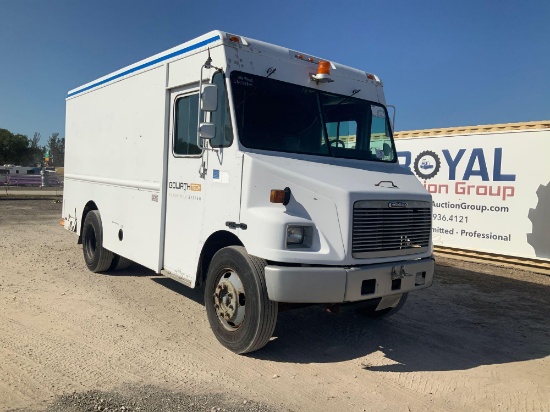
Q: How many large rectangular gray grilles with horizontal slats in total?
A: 1